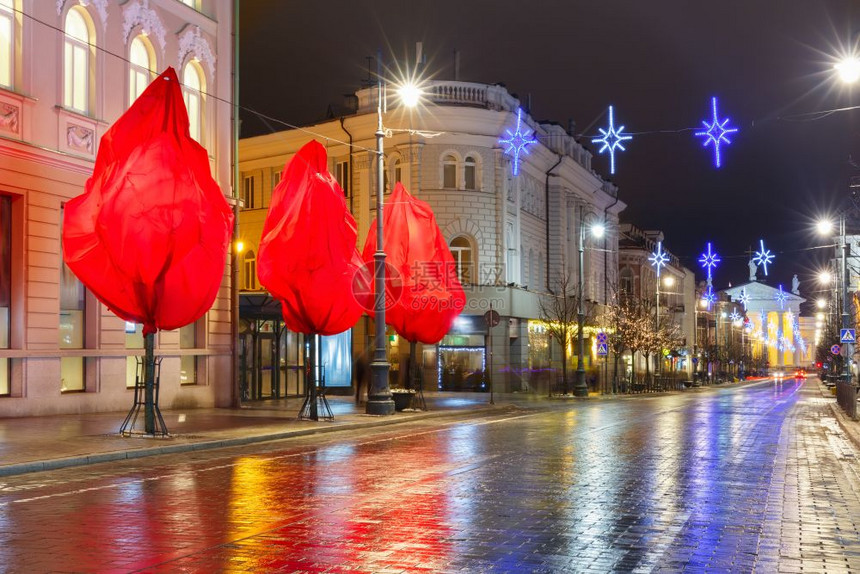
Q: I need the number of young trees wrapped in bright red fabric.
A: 3